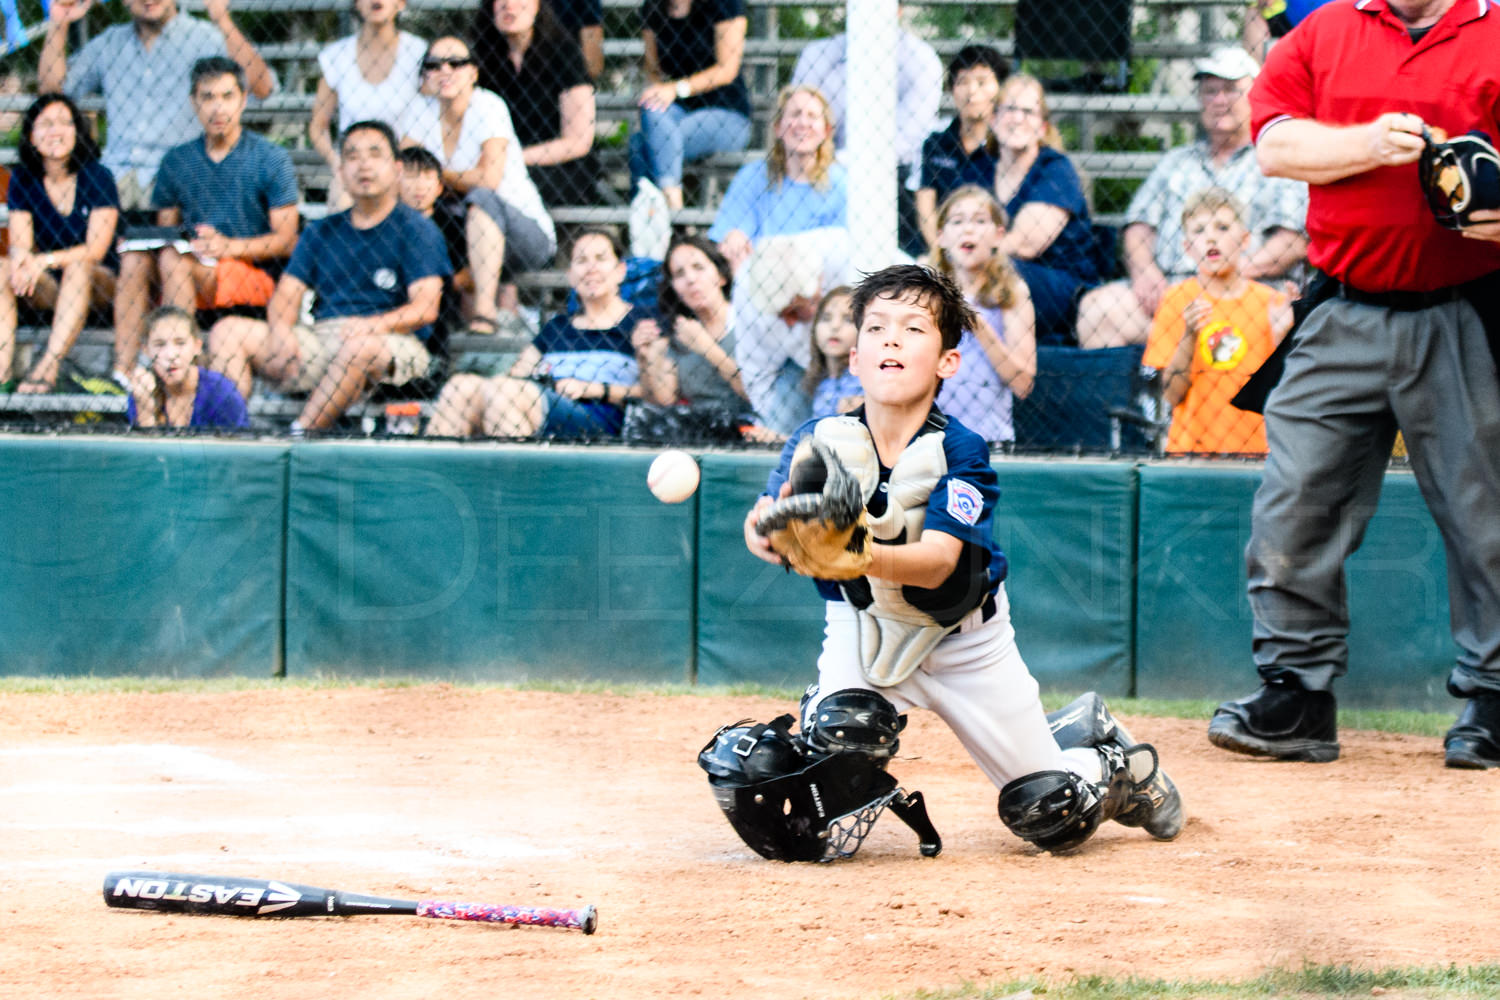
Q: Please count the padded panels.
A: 4